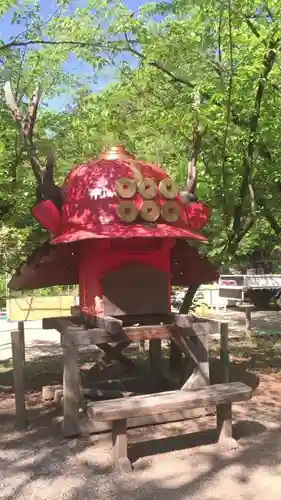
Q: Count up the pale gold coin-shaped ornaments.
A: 6